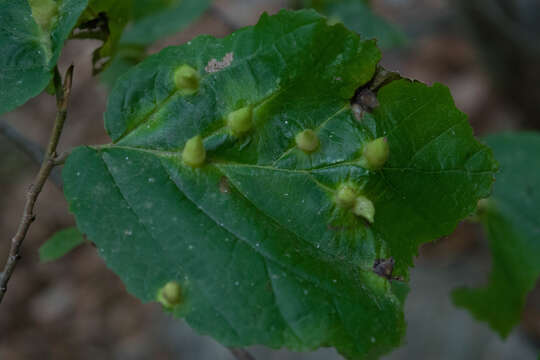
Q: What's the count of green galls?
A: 8